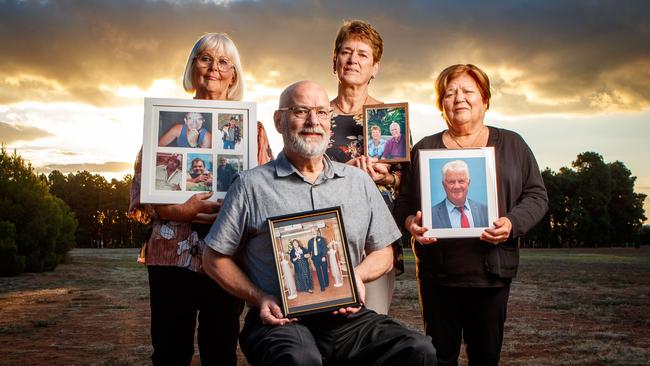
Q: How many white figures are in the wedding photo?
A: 2